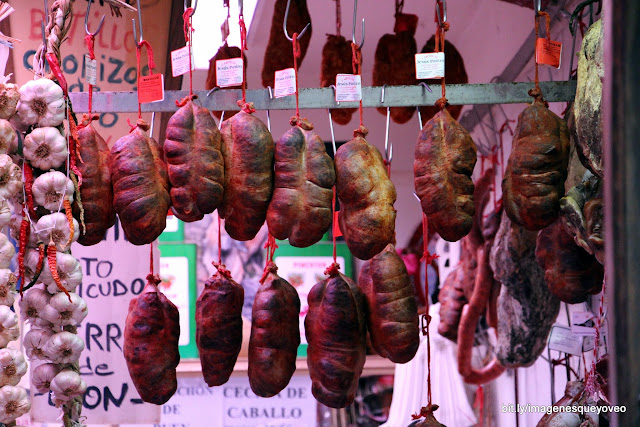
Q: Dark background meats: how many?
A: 5